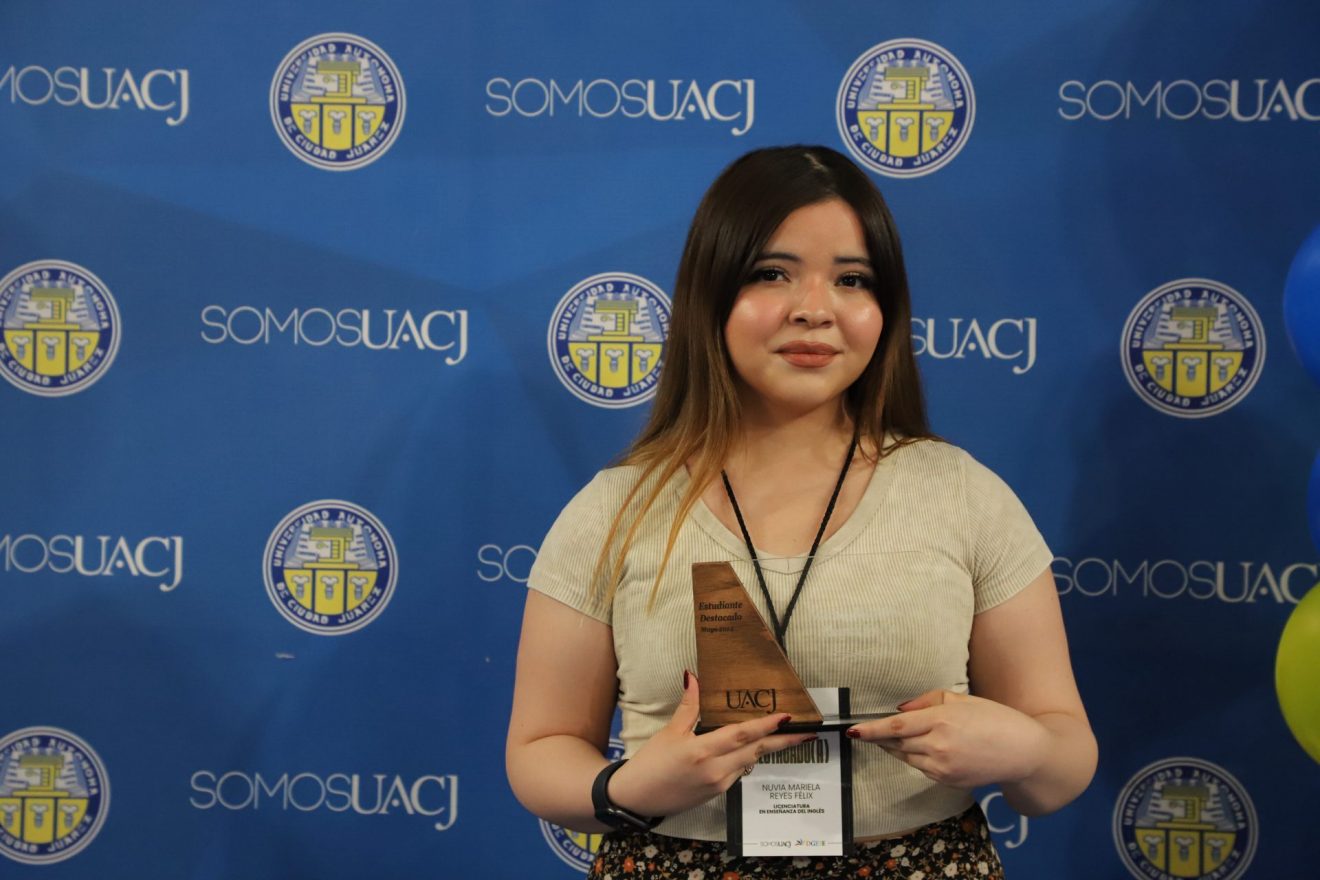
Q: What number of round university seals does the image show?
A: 9